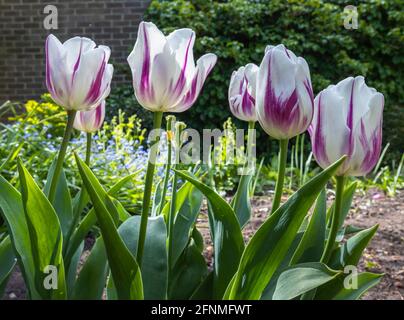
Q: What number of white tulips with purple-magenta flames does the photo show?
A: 6